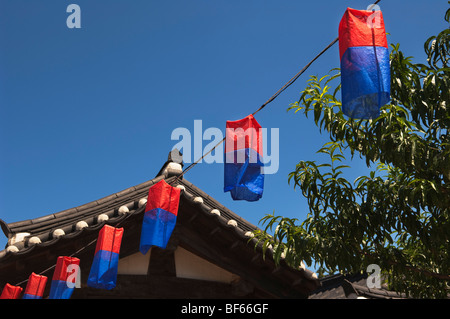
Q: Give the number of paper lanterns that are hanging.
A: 7